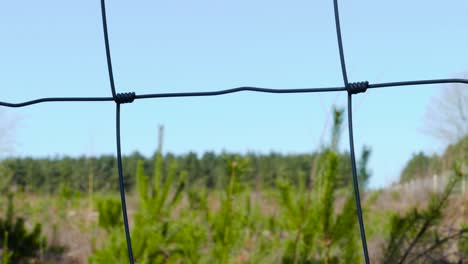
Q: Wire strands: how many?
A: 3